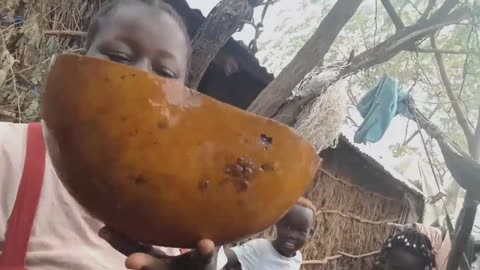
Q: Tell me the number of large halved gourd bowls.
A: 1